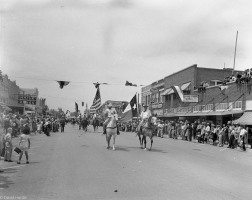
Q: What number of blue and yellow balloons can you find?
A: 0